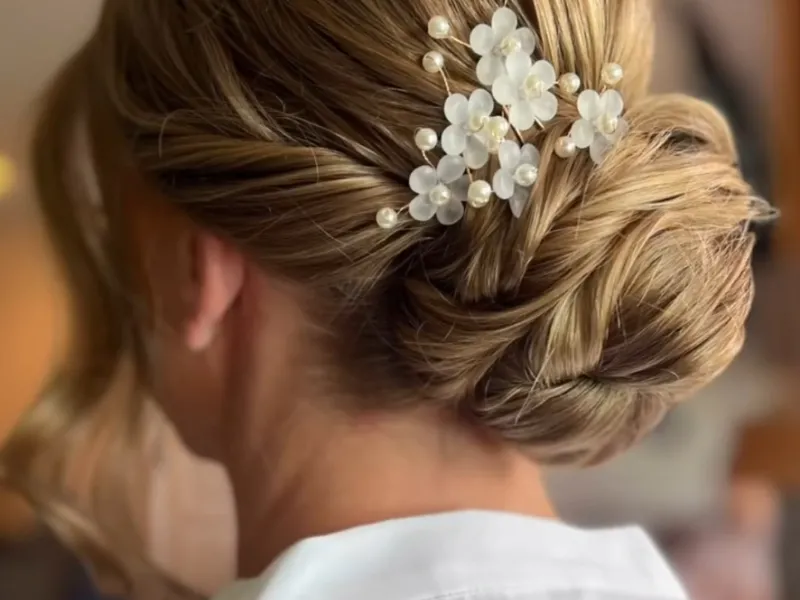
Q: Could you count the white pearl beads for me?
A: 15